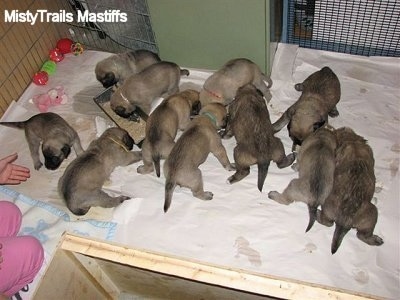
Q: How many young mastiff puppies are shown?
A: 11